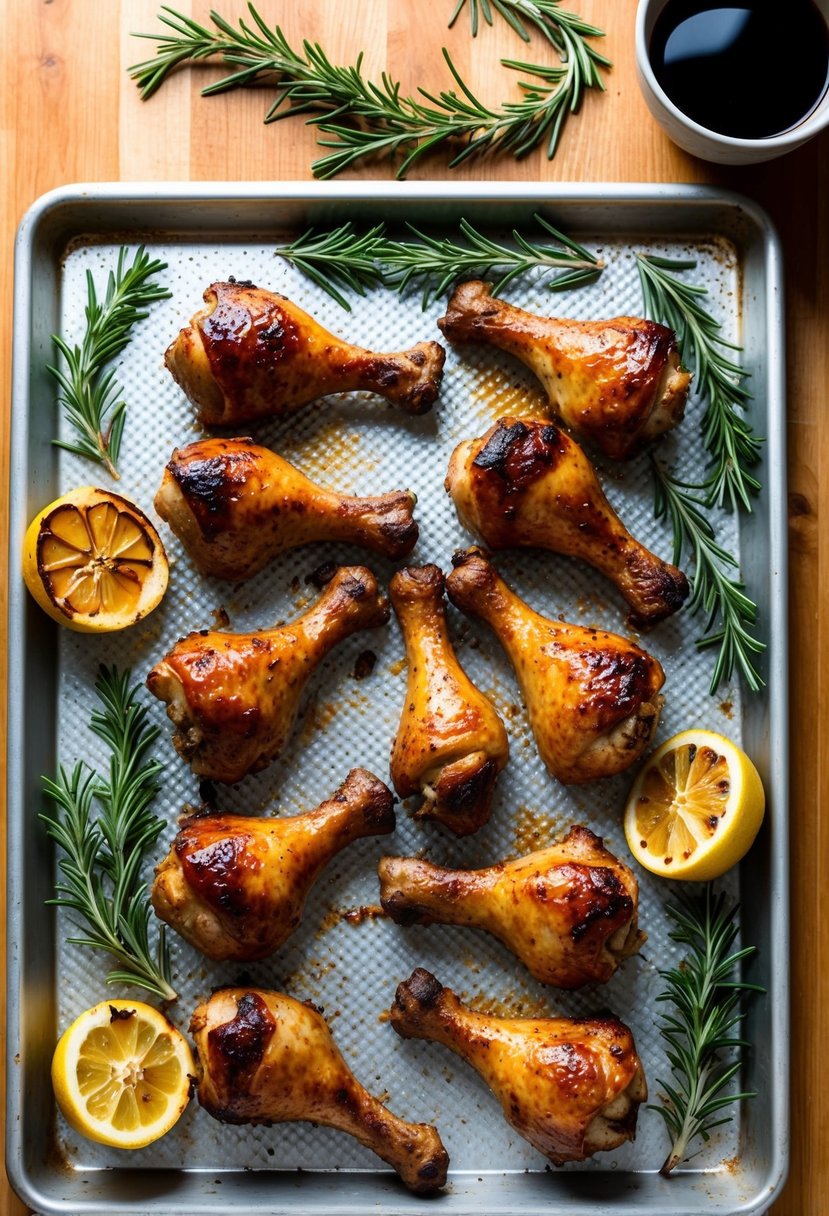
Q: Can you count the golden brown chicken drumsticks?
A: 11